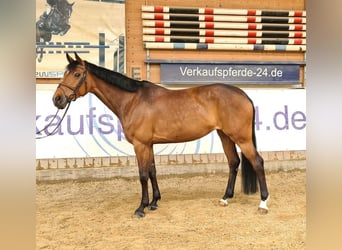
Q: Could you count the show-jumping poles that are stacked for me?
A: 6